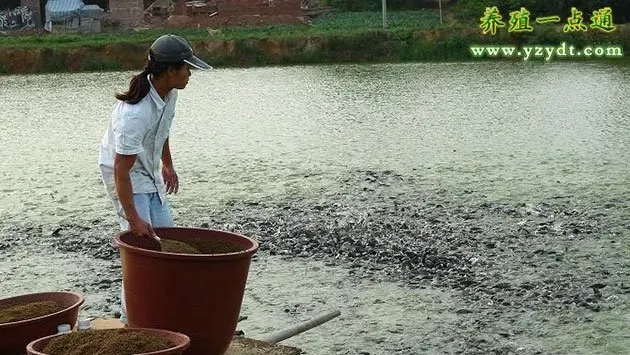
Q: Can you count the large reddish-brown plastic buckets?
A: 3